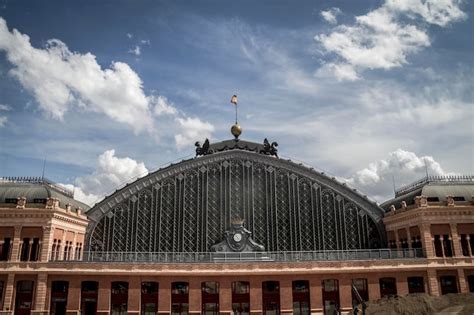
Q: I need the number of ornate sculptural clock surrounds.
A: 1